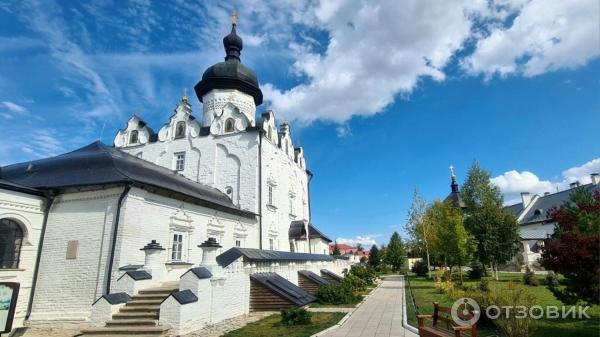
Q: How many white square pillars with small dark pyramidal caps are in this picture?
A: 2